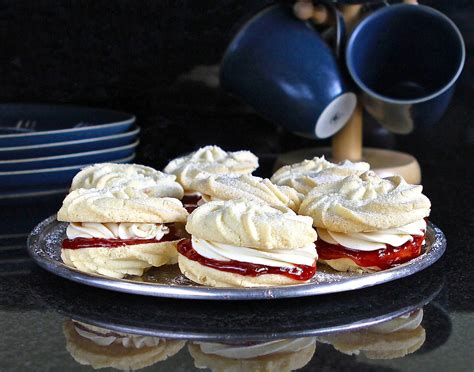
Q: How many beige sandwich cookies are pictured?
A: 7